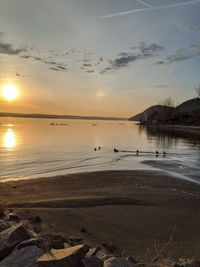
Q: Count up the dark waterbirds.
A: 6